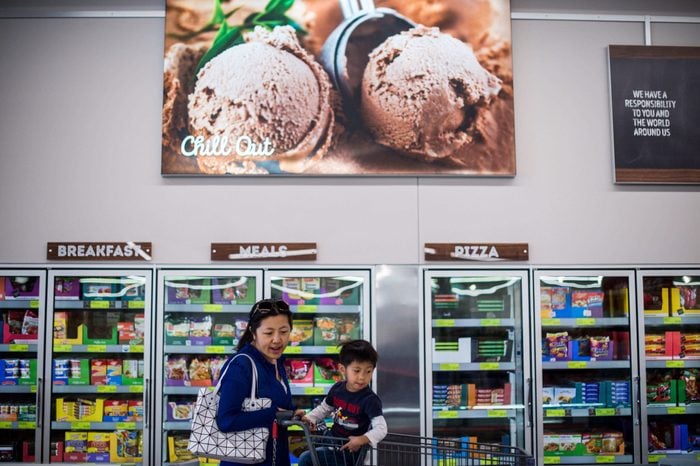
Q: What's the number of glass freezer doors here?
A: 7